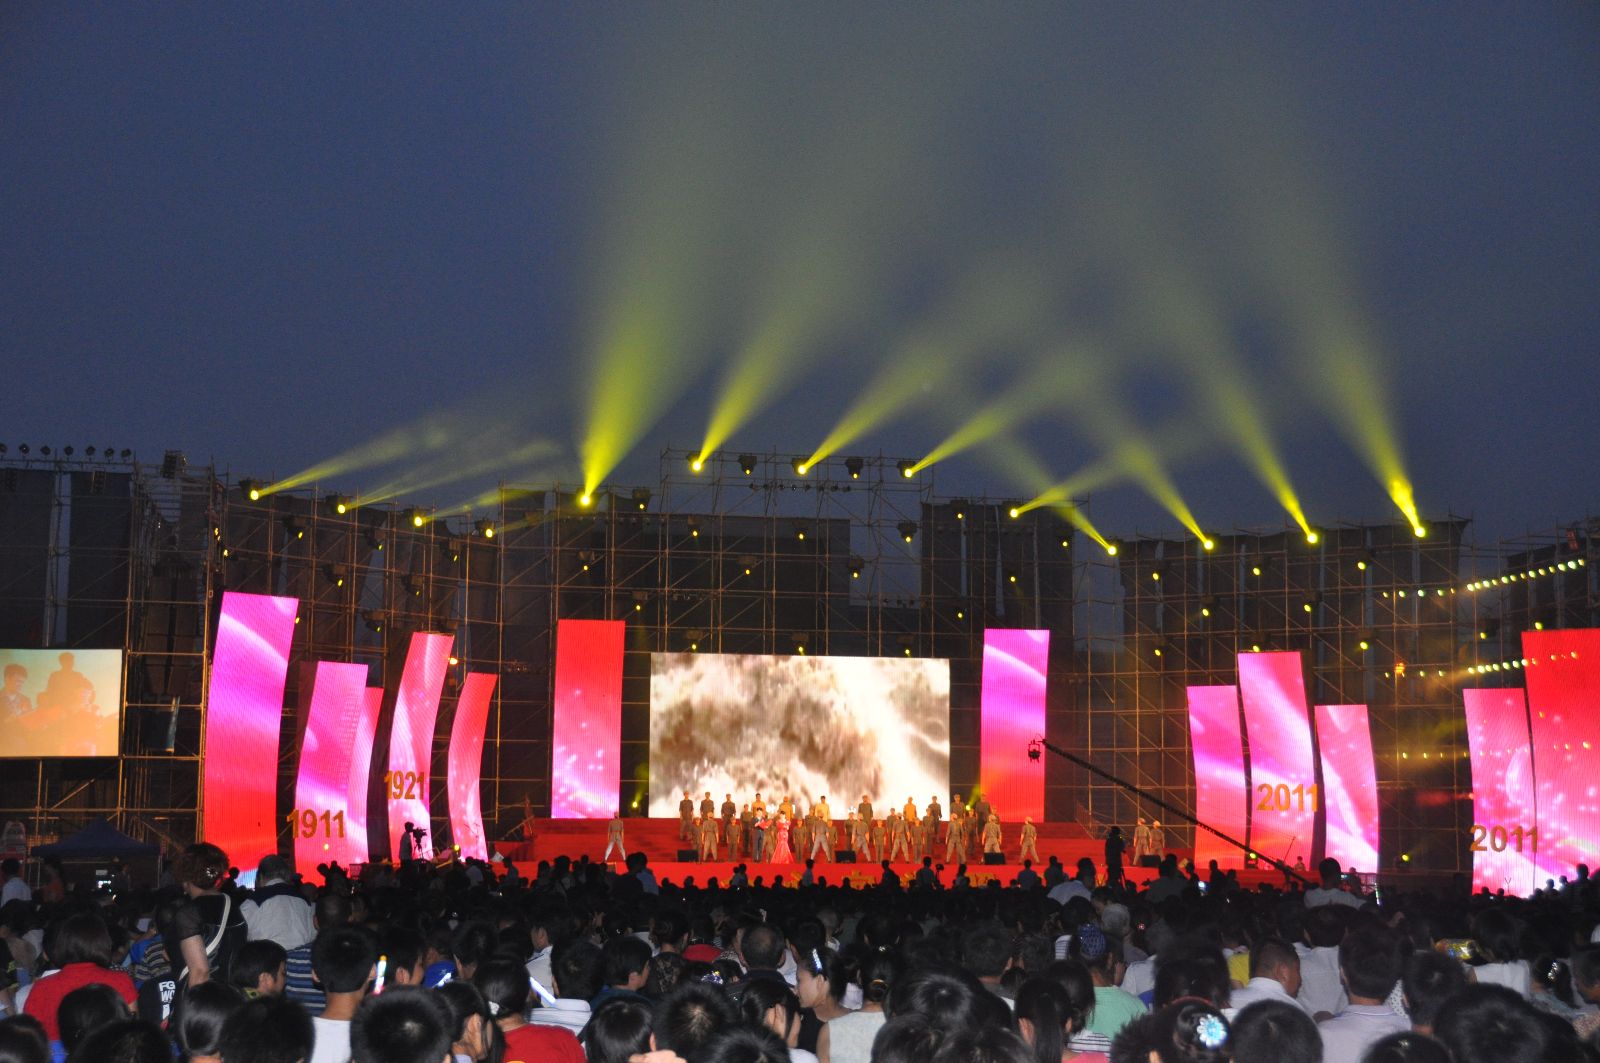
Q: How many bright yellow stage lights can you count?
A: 13